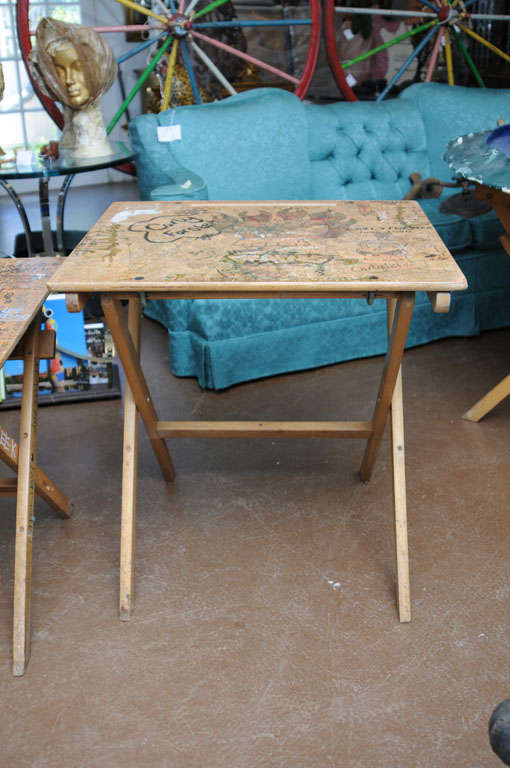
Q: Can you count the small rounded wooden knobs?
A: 2